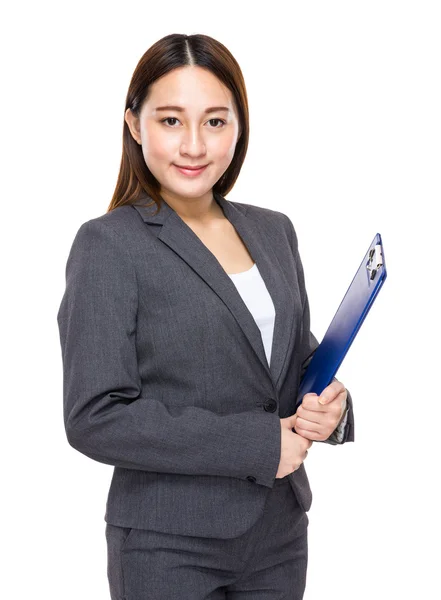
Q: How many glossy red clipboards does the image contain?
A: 0